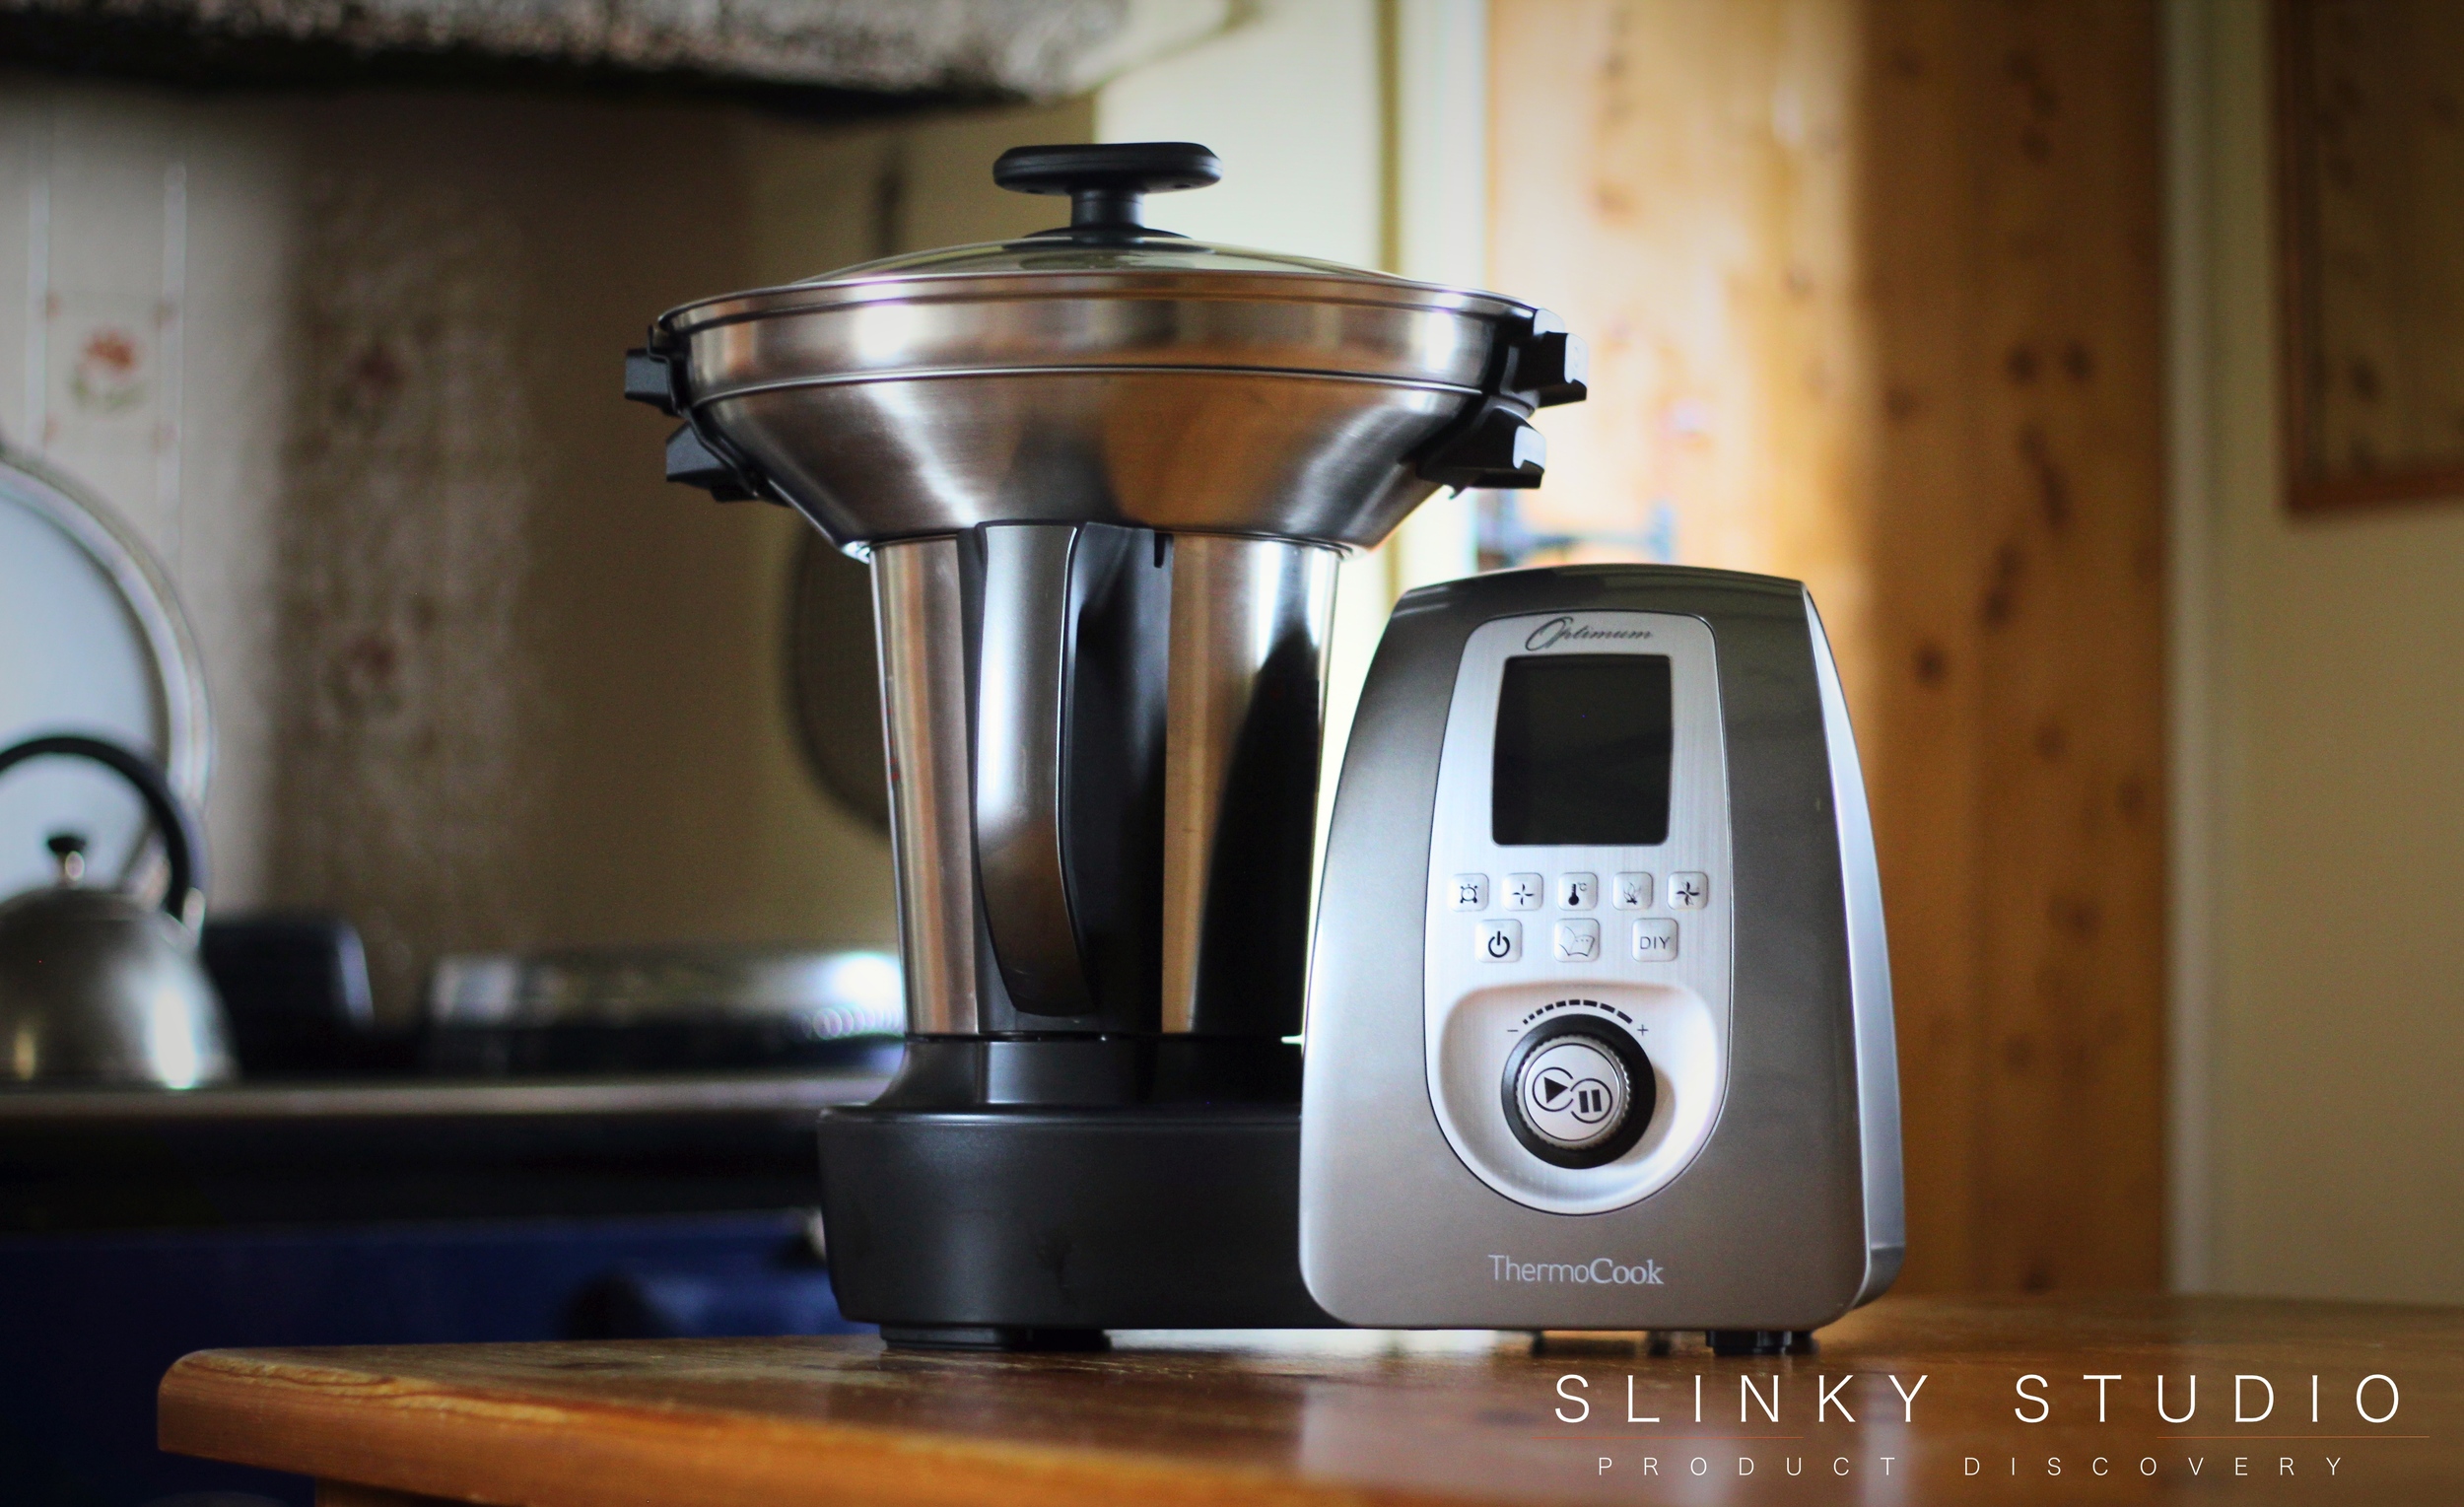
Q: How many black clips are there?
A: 4